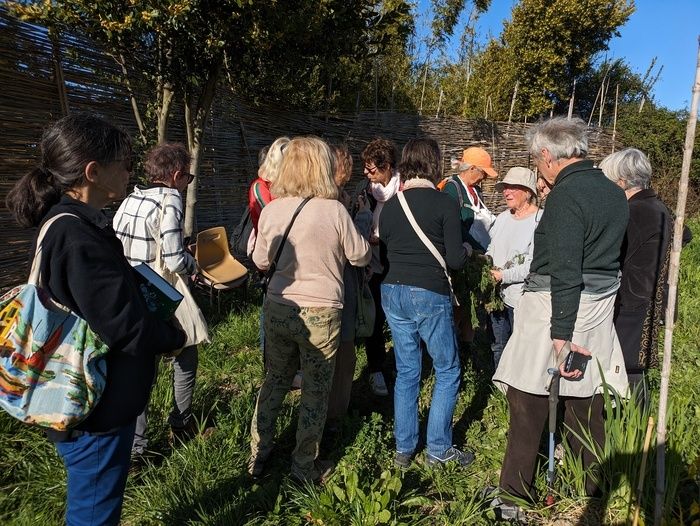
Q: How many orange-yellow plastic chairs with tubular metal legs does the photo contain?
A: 1